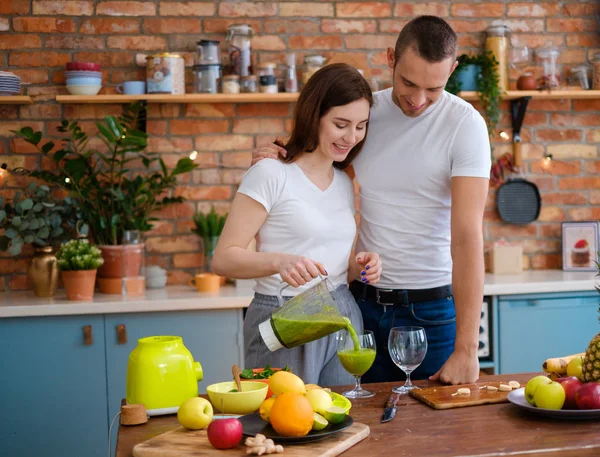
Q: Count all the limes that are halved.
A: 2